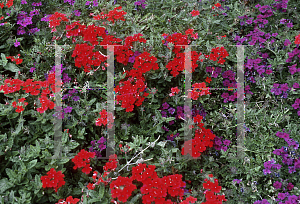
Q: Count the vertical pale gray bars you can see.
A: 4